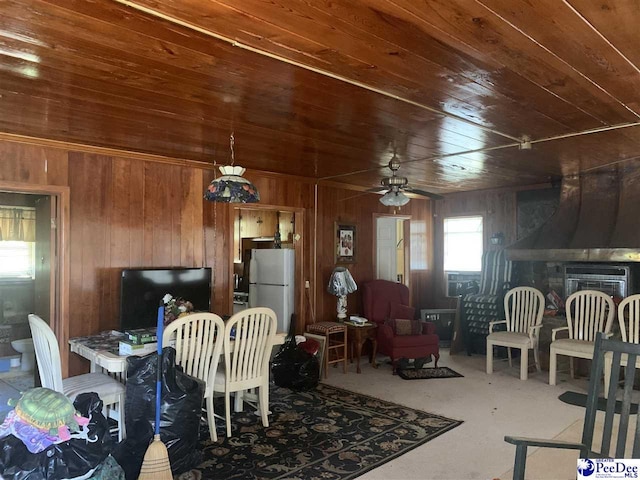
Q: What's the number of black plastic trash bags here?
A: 3